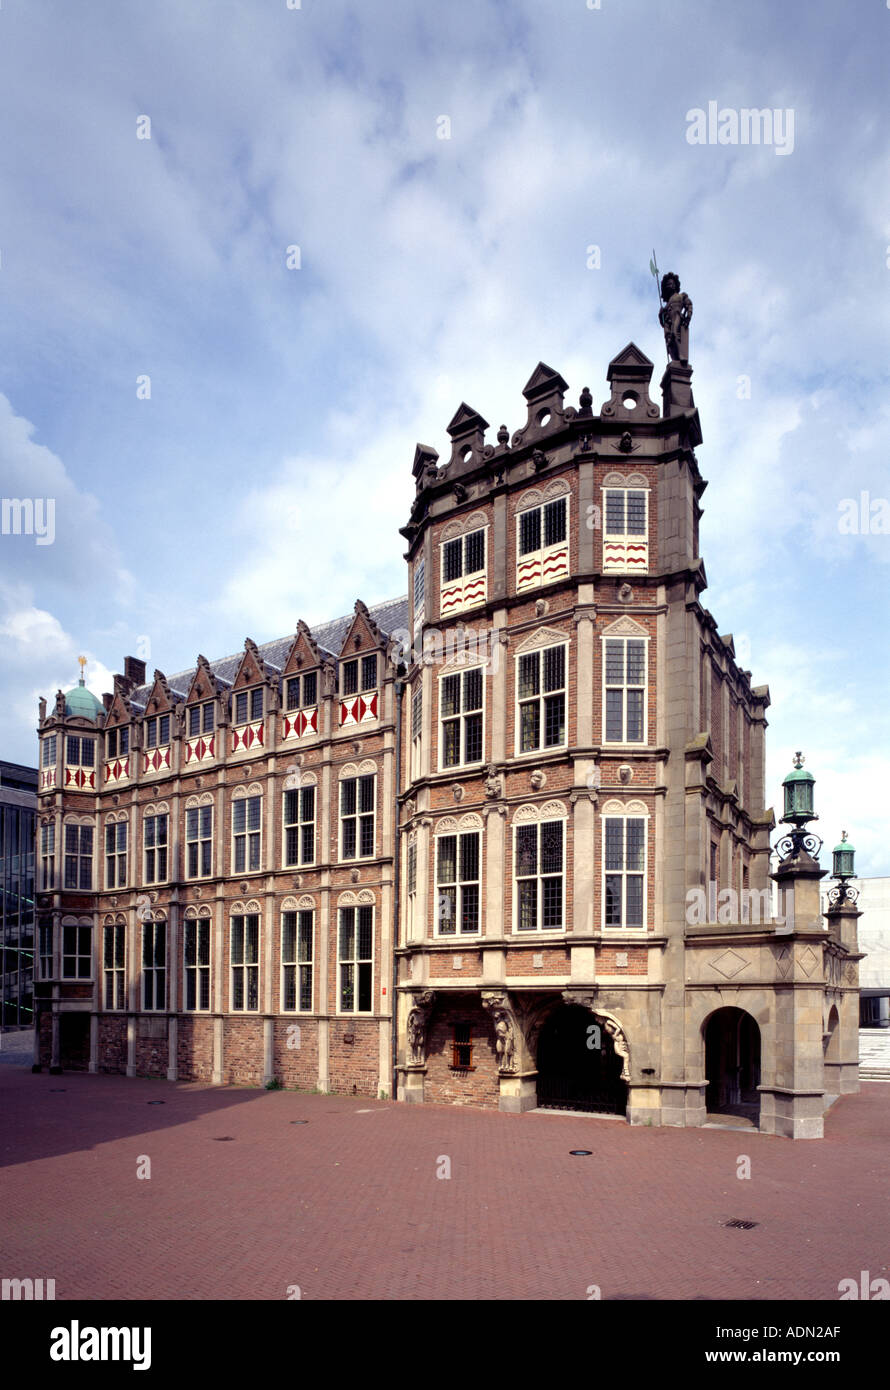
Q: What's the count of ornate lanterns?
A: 2